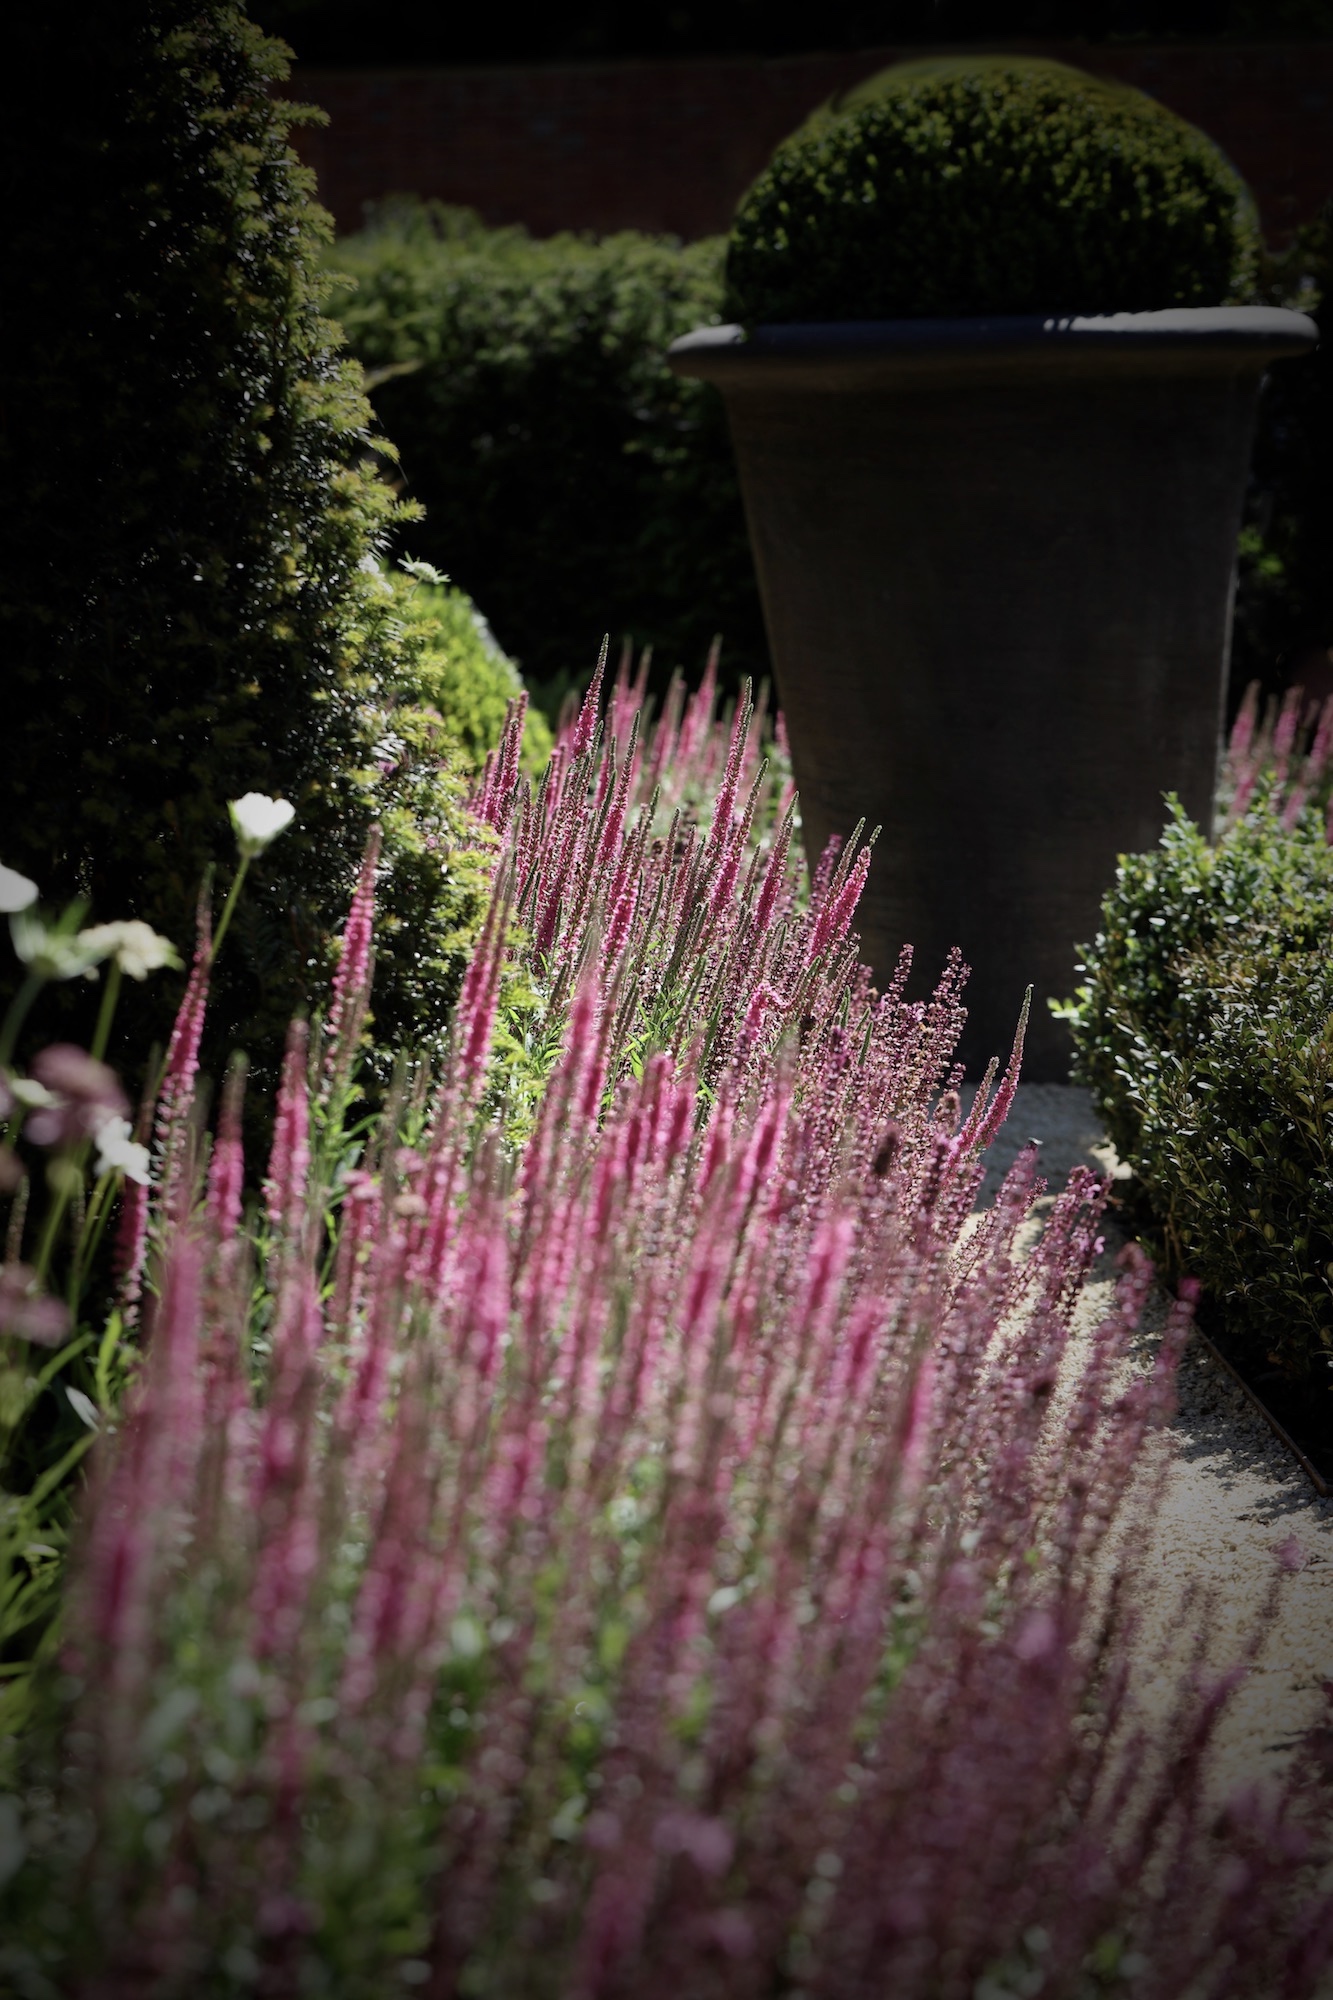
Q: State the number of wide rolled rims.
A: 1